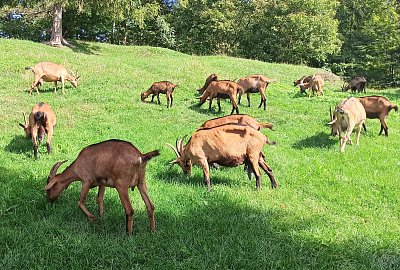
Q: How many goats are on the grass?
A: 14